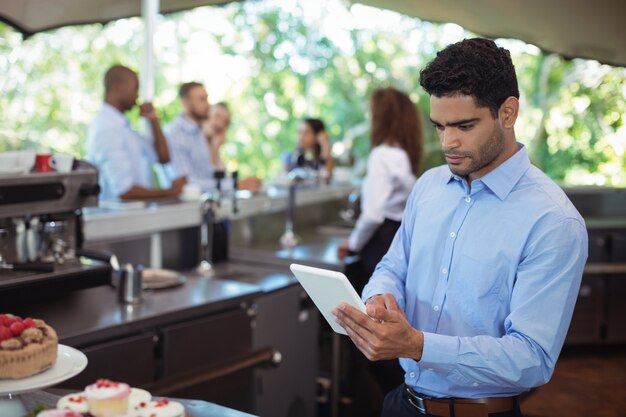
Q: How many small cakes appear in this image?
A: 5